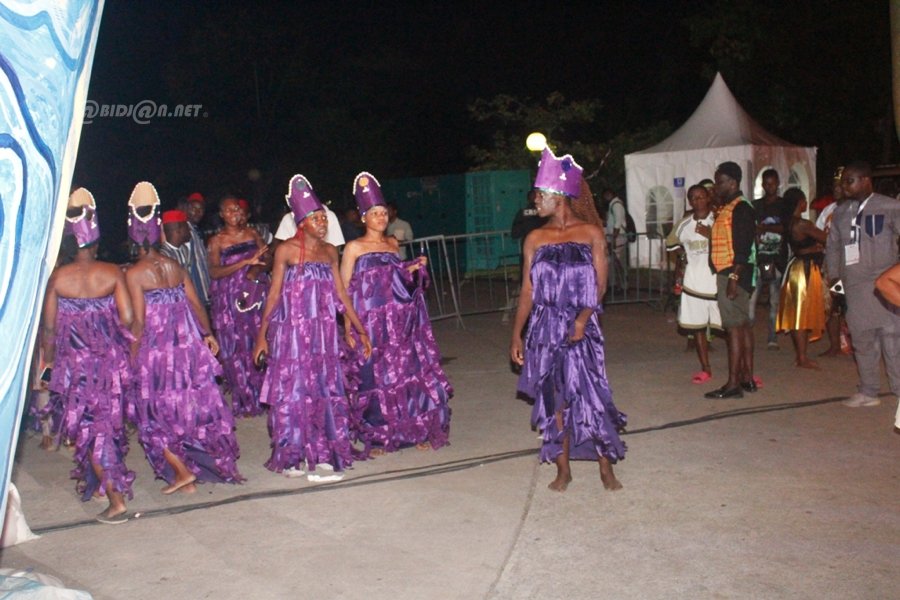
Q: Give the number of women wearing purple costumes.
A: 6